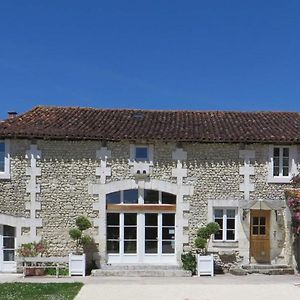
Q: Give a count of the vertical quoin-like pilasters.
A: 4